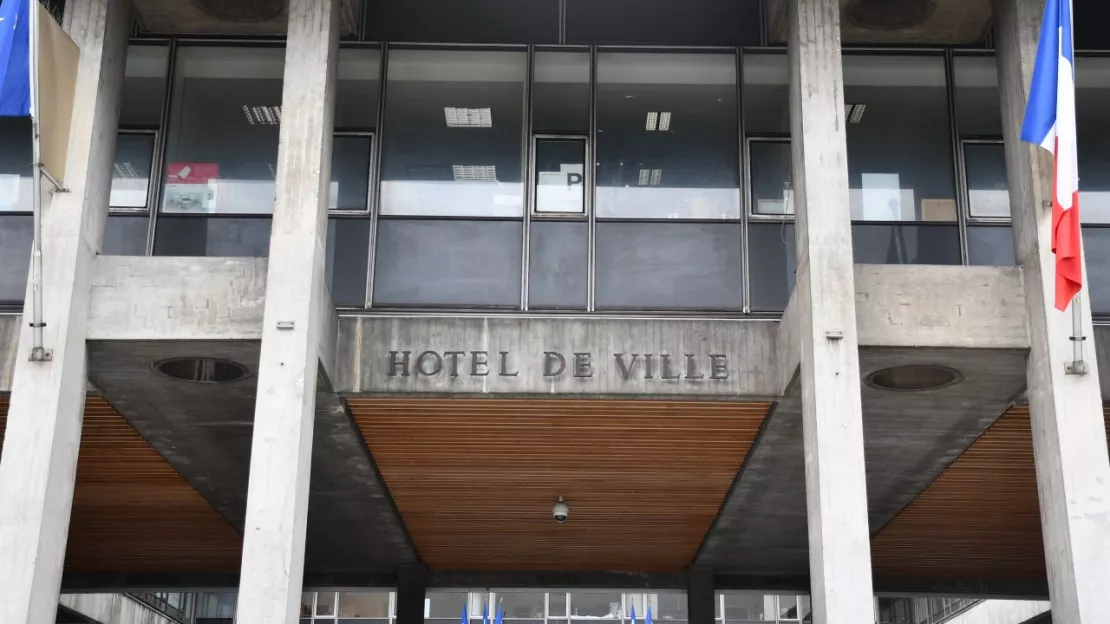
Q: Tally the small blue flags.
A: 5